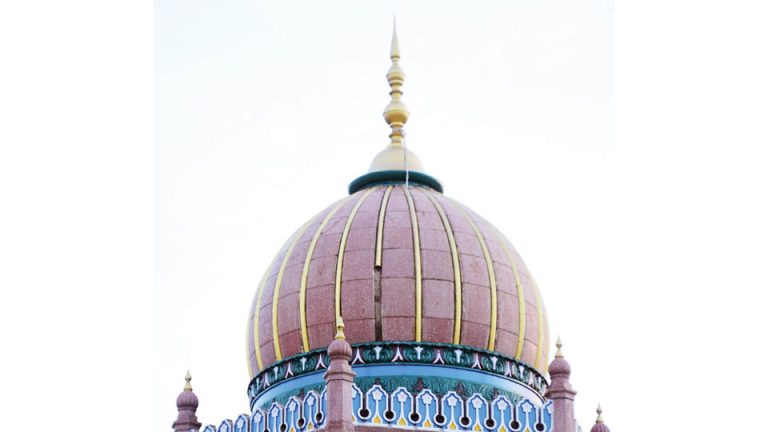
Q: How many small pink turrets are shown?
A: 4